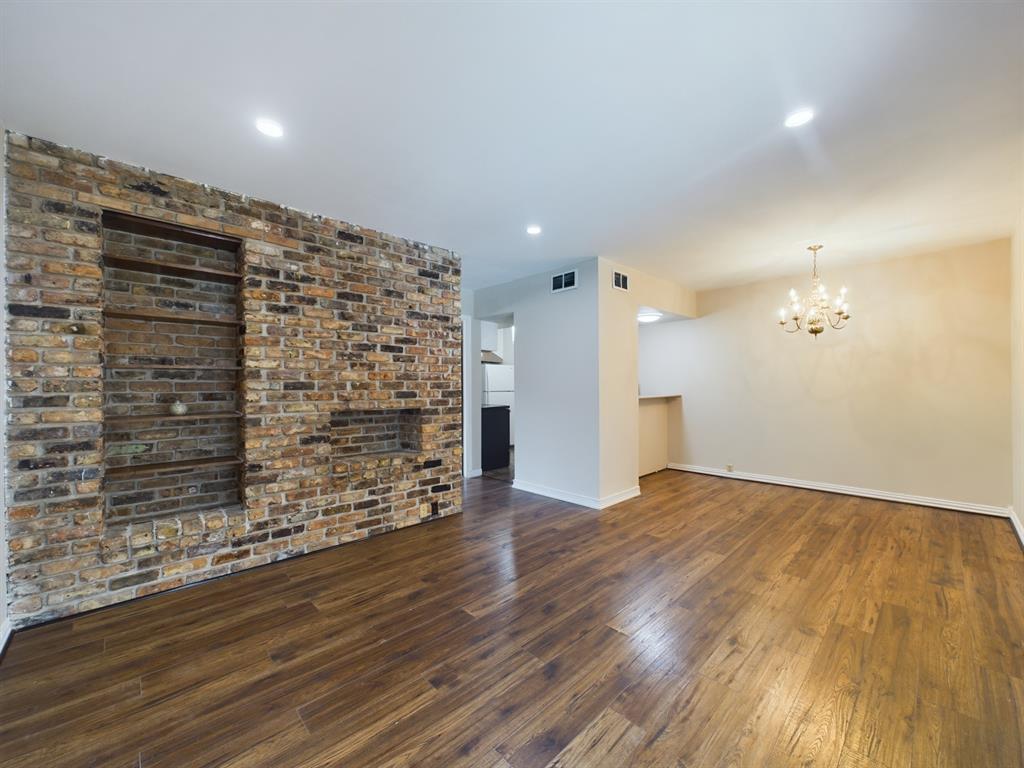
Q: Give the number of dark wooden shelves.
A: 5